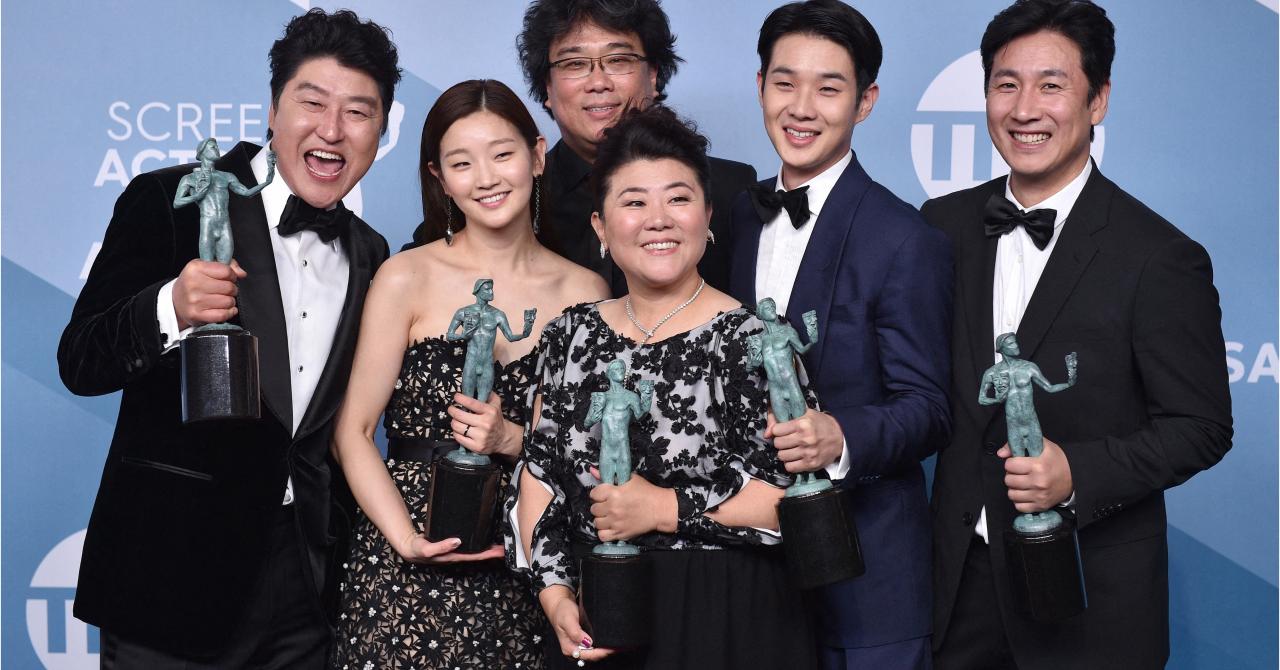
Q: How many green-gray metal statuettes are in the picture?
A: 5